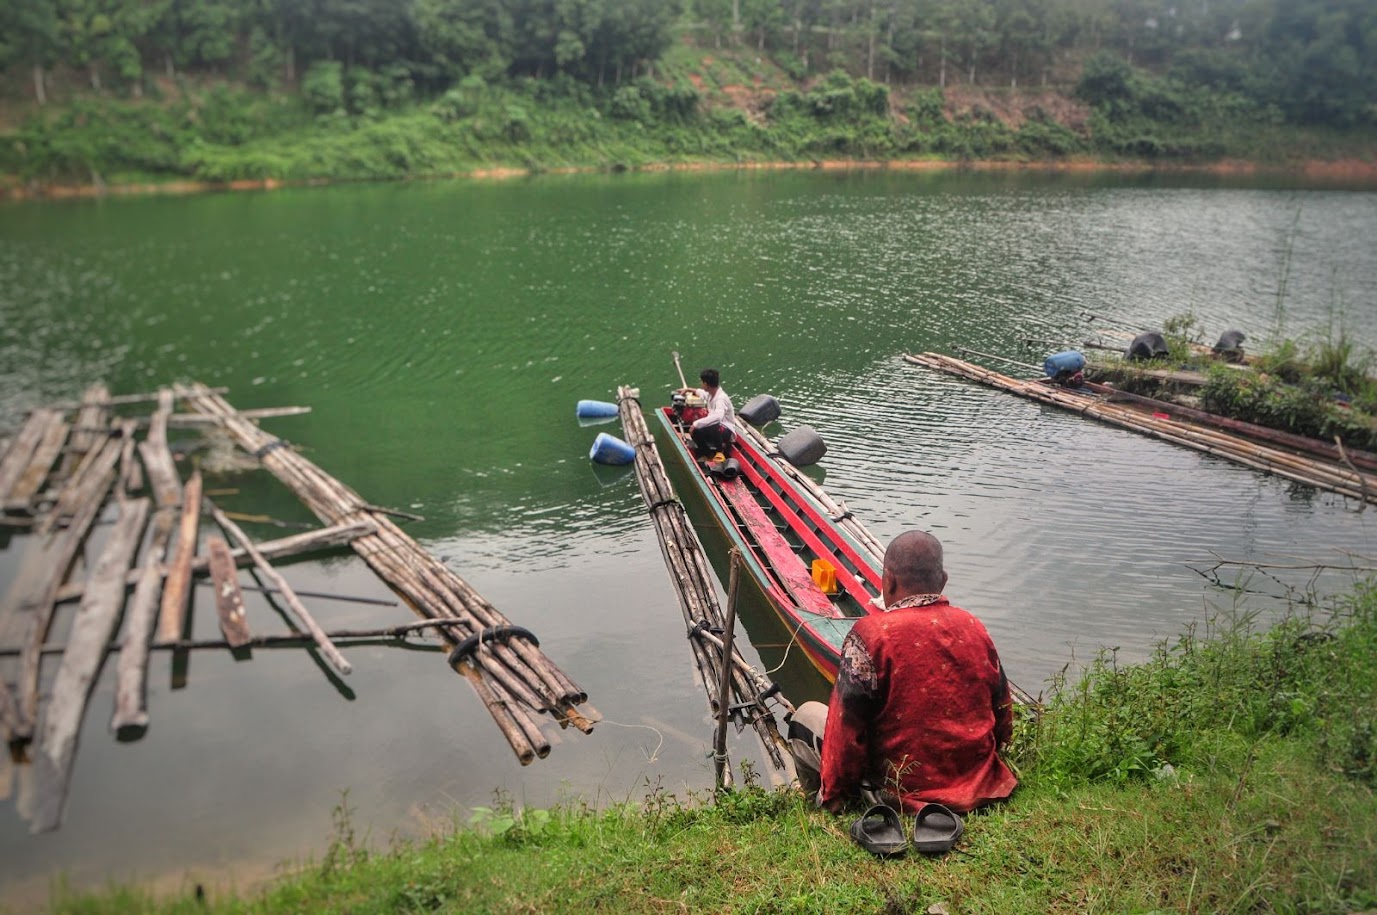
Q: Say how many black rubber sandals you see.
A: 2